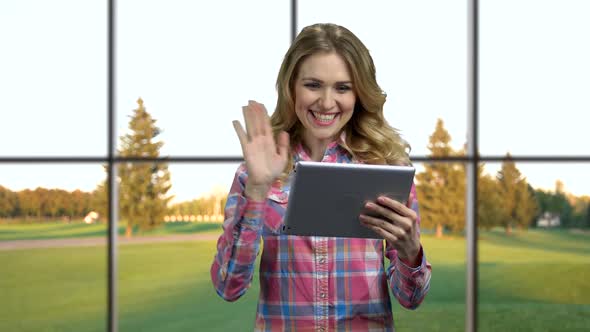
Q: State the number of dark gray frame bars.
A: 4